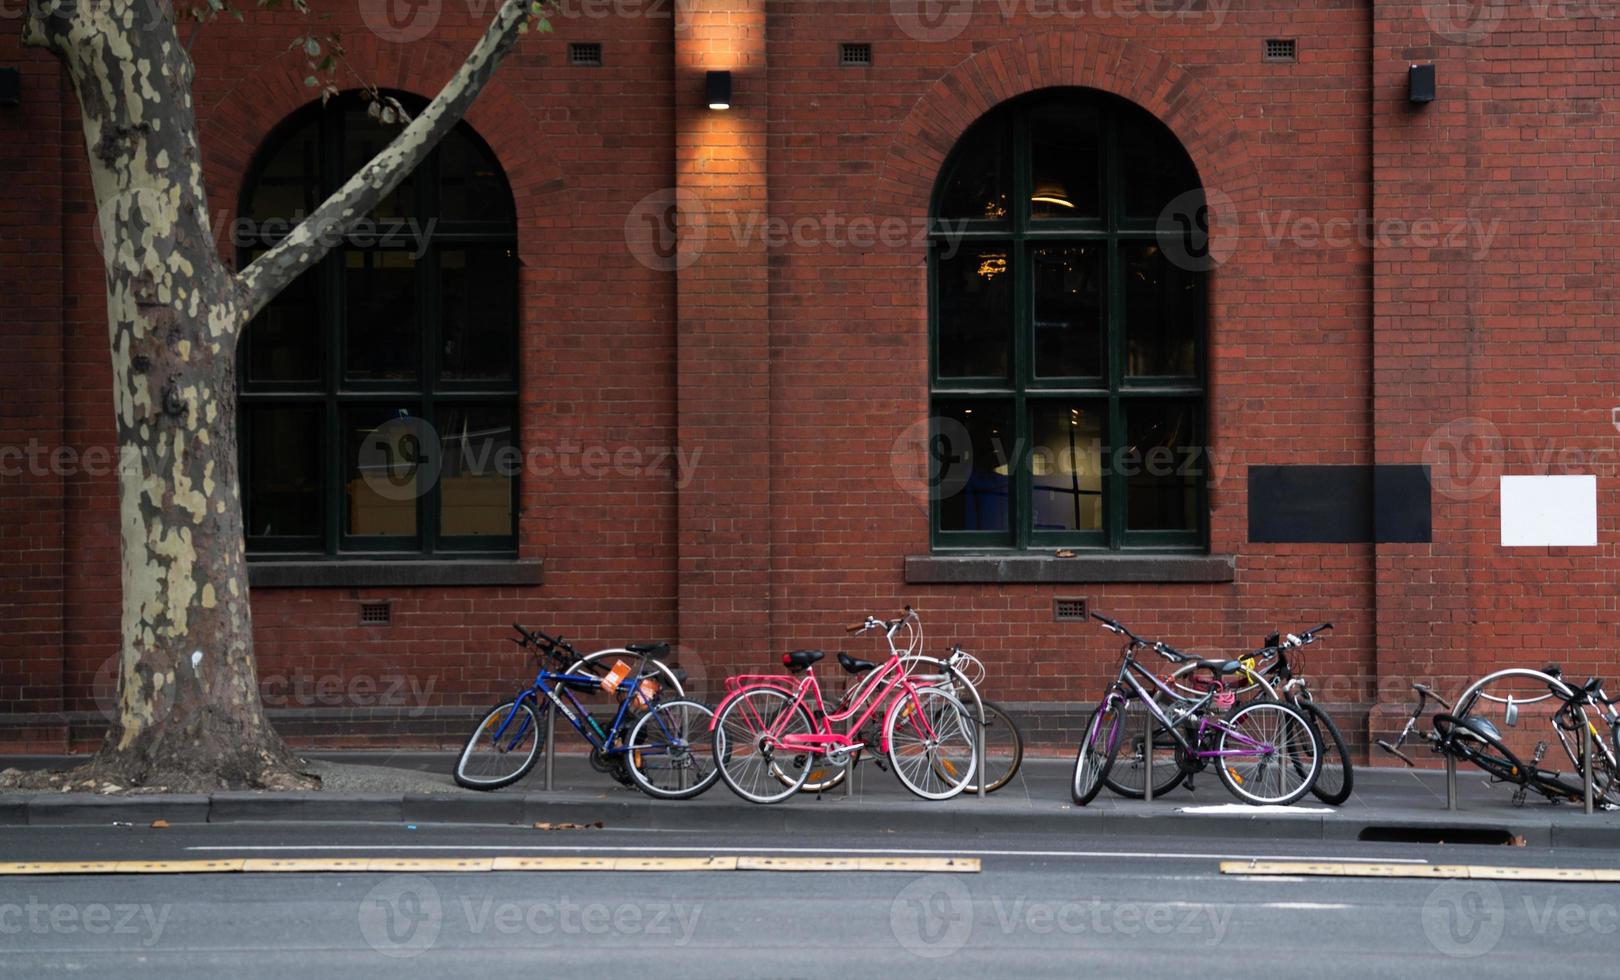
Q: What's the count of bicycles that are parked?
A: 8